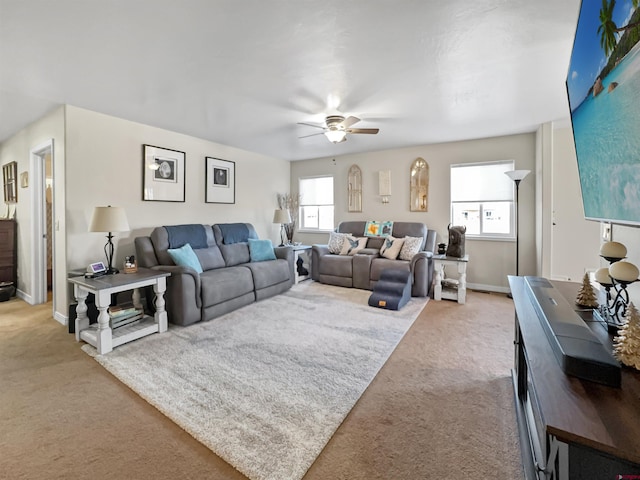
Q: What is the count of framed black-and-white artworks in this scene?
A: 2